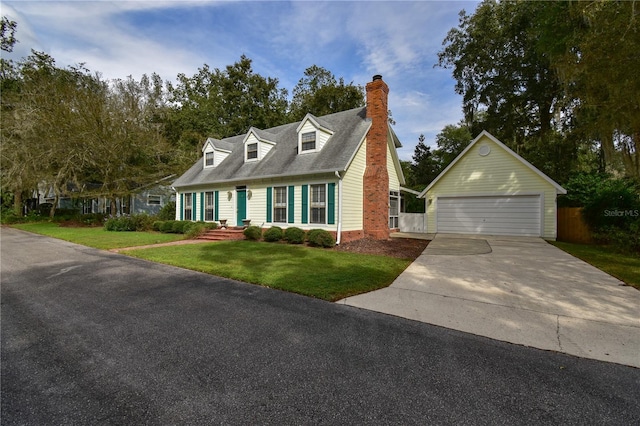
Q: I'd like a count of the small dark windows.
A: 3